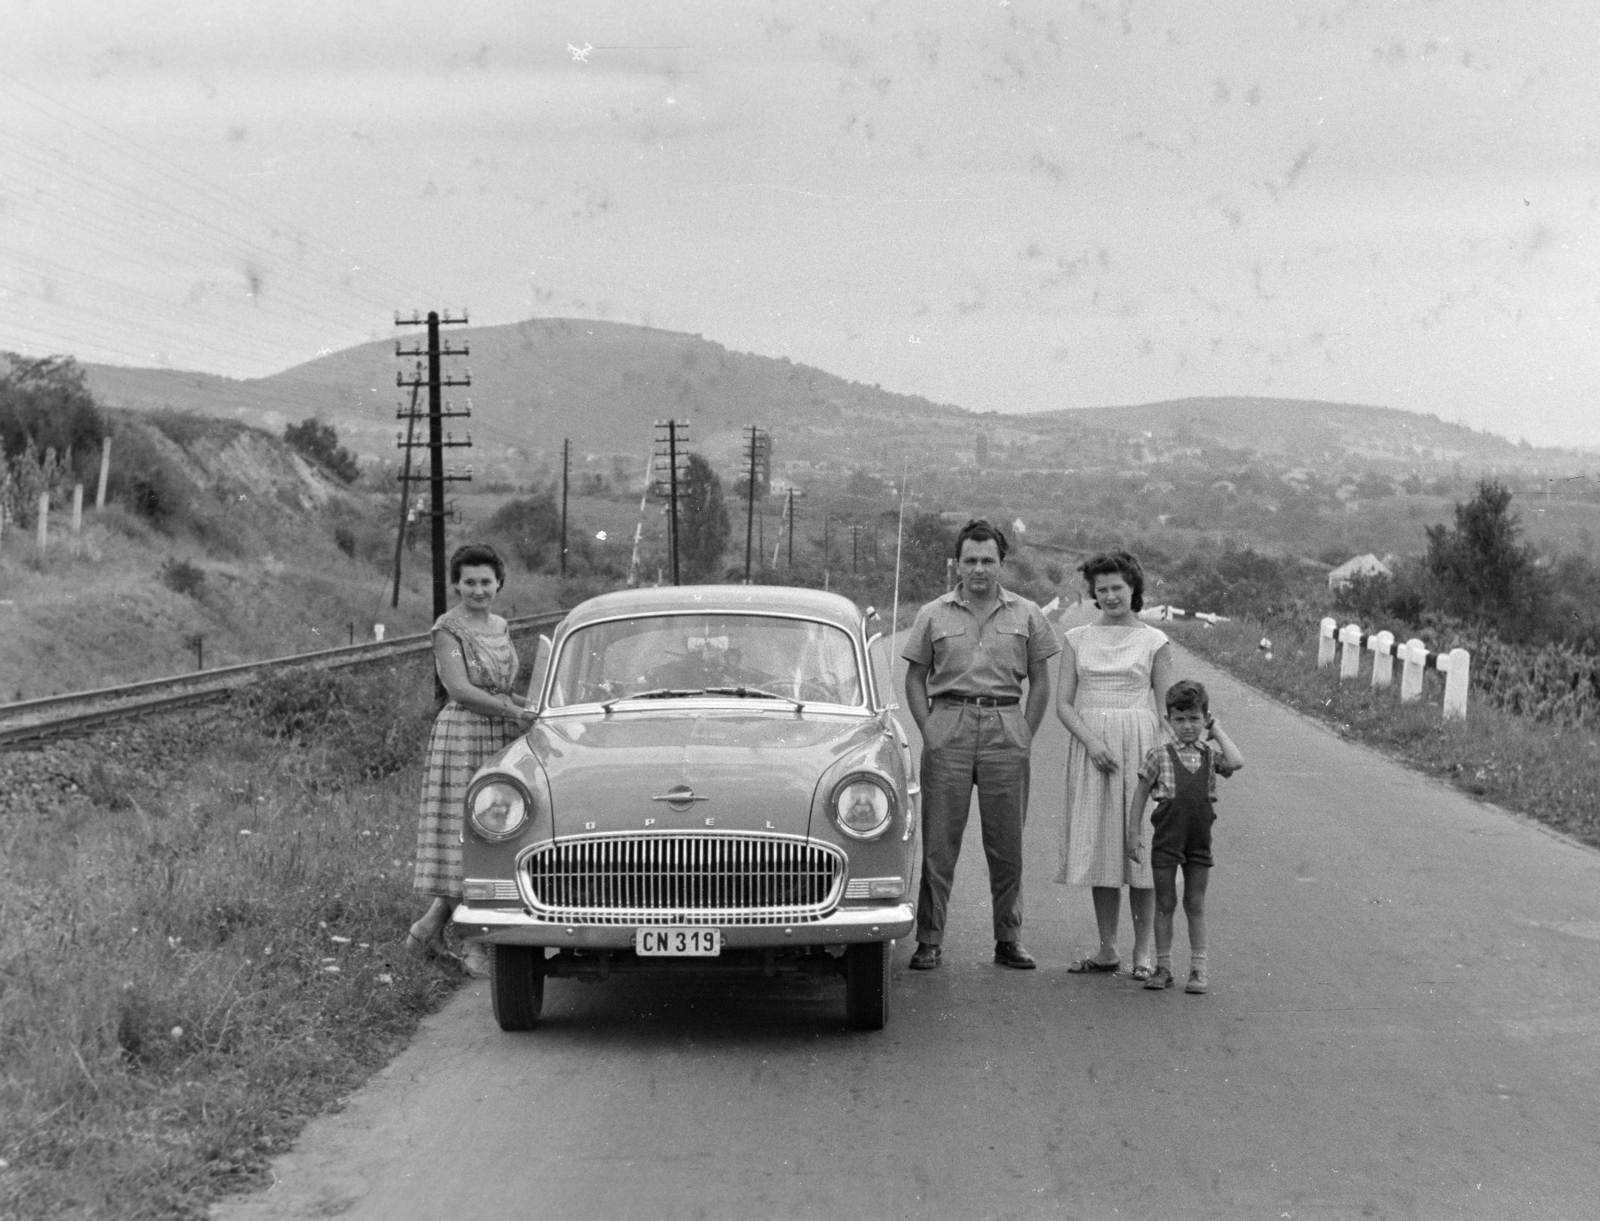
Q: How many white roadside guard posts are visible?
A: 5